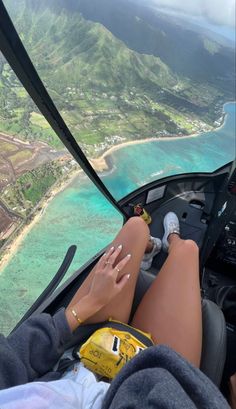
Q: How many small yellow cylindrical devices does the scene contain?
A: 1